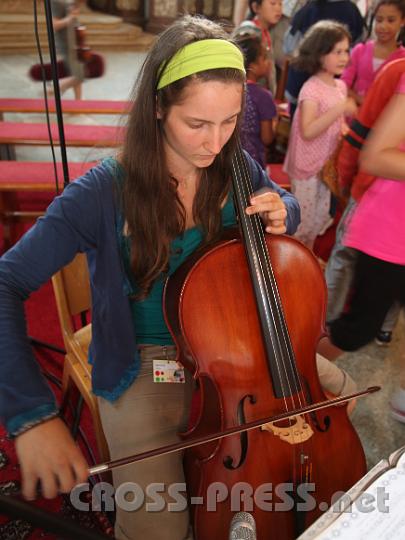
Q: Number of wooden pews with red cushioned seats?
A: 3